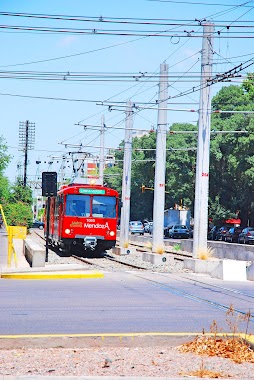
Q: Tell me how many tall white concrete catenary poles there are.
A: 4